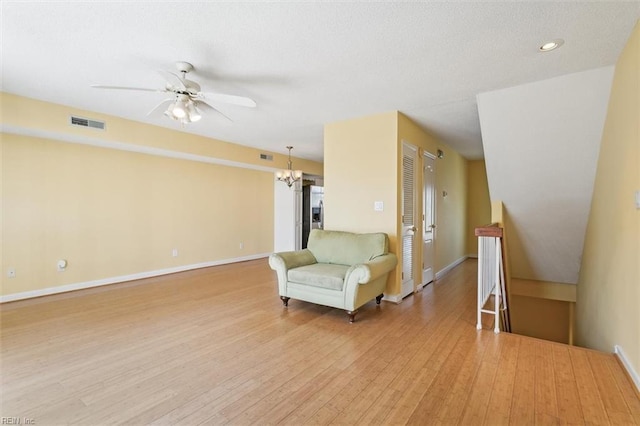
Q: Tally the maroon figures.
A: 0